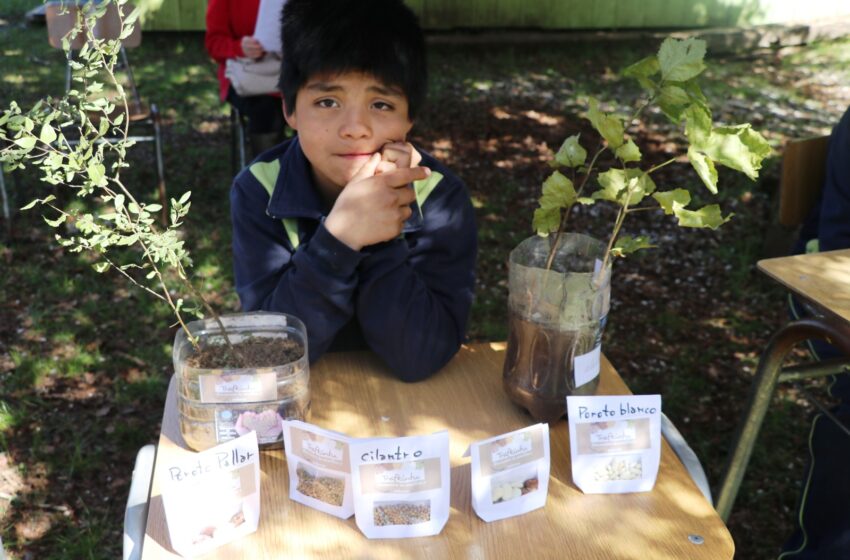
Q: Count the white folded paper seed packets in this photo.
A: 5